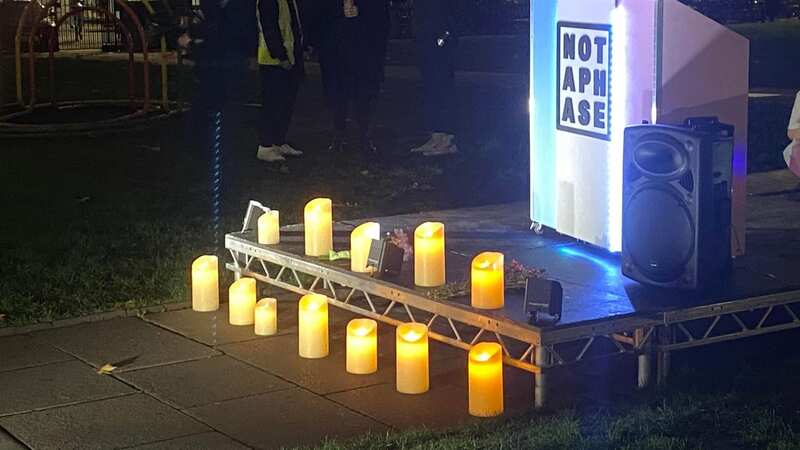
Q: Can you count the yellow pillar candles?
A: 12